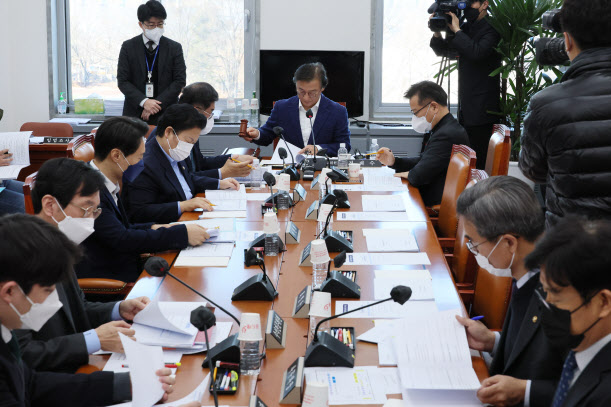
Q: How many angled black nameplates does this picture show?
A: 9